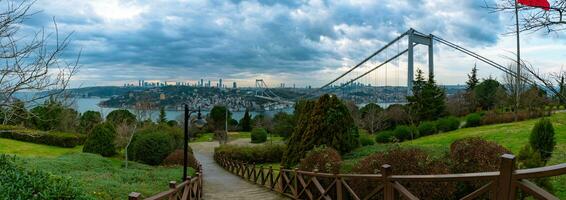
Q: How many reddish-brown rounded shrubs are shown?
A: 4